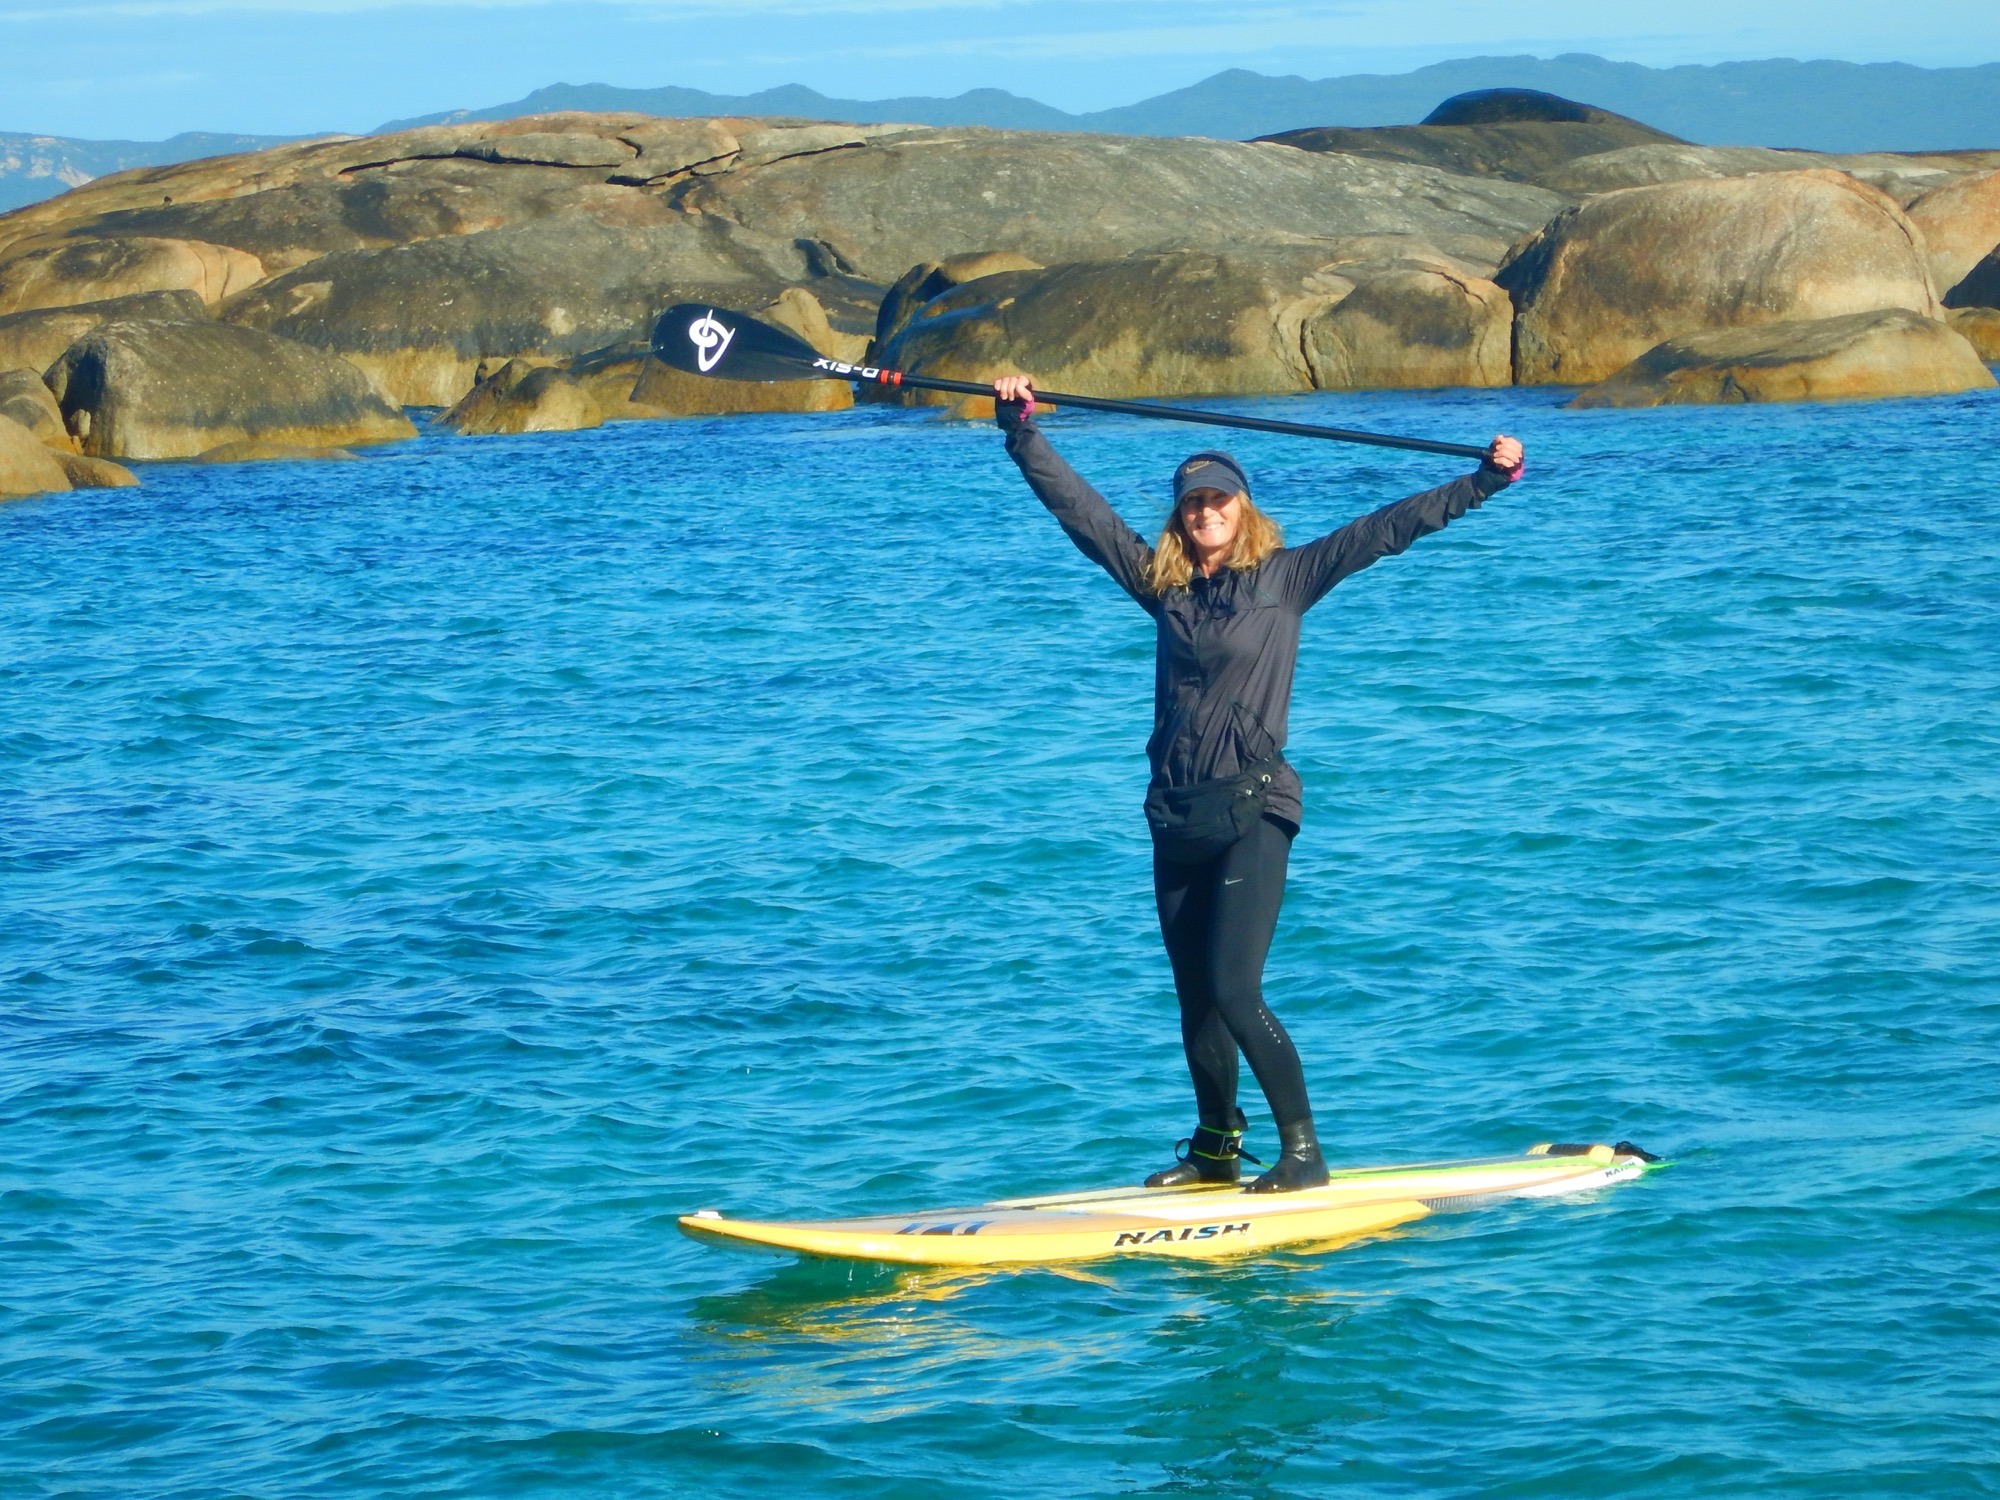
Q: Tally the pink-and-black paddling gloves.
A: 2